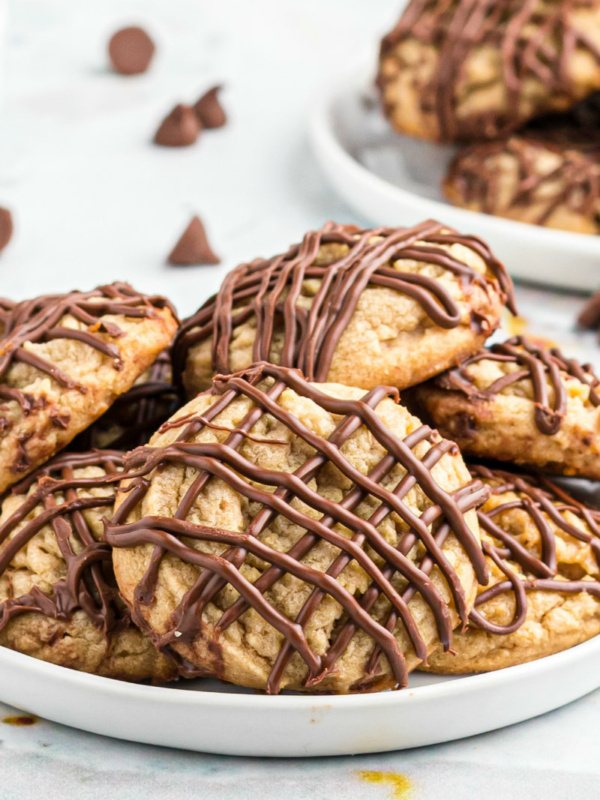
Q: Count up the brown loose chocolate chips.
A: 6